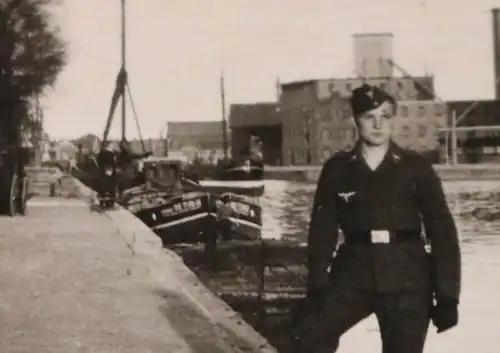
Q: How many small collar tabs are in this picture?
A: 2